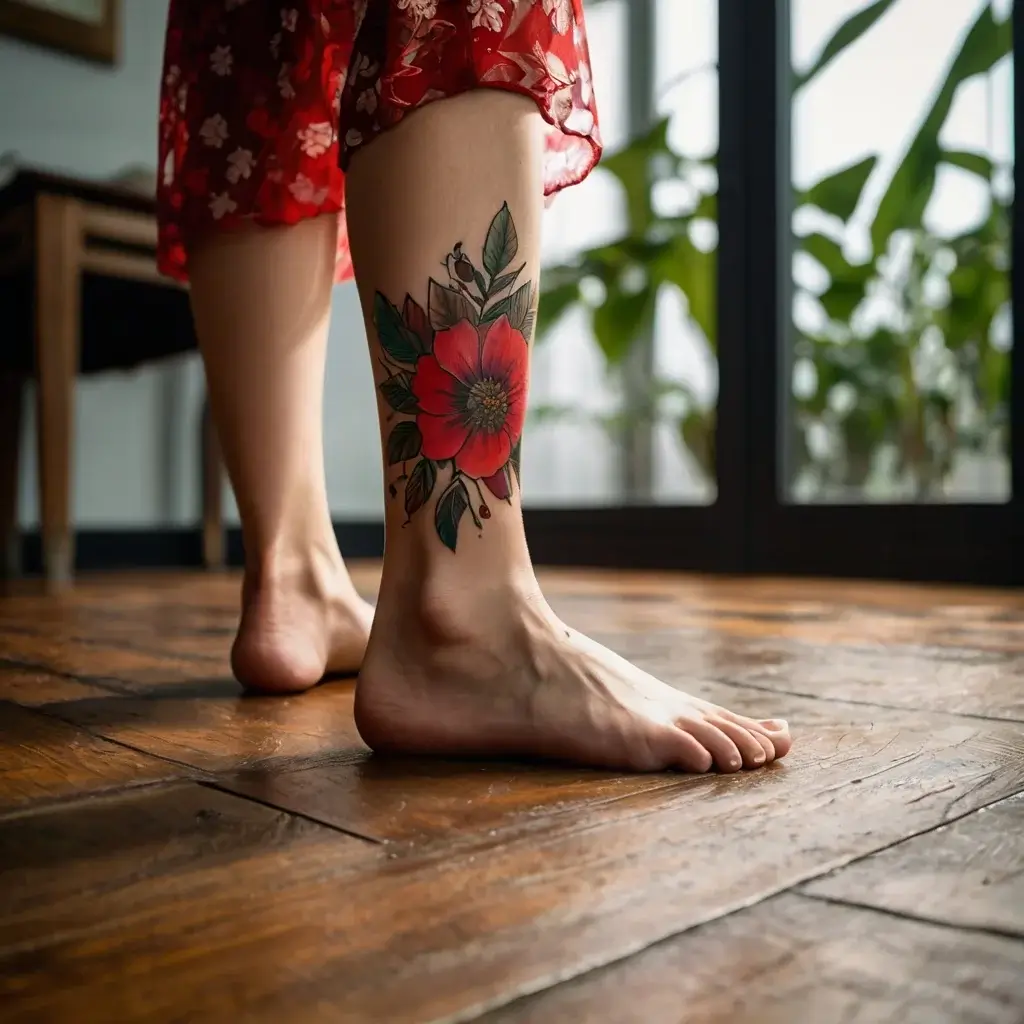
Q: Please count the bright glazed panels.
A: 2